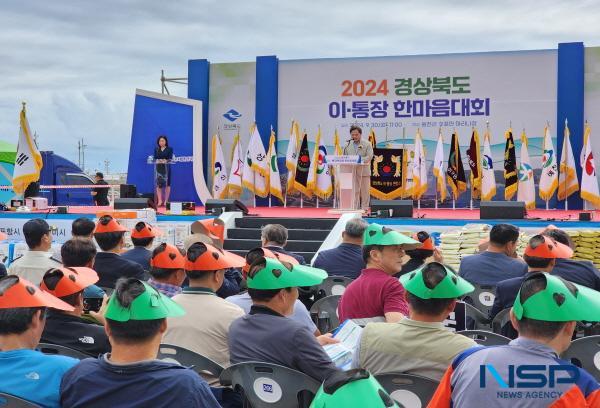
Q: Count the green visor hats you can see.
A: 6